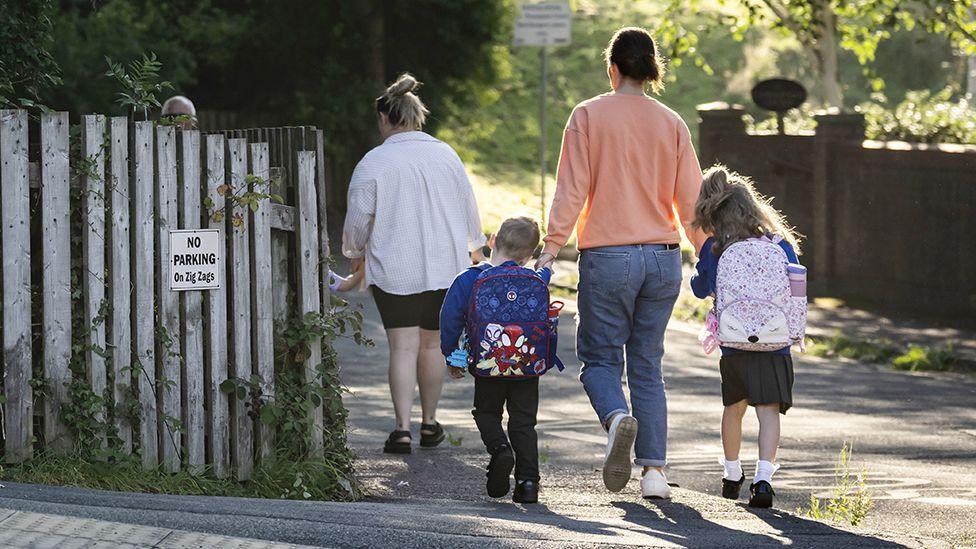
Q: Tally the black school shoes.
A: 4